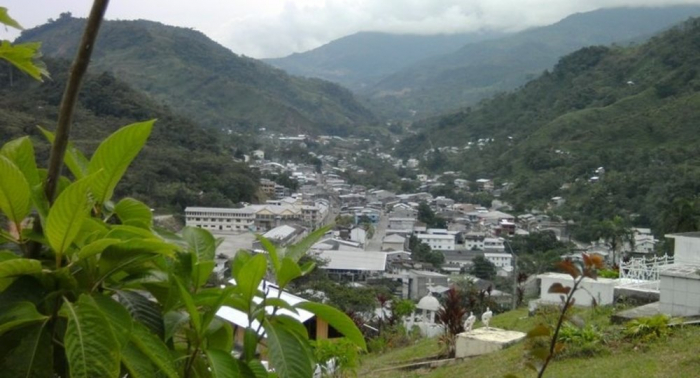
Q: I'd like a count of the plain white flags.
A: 0